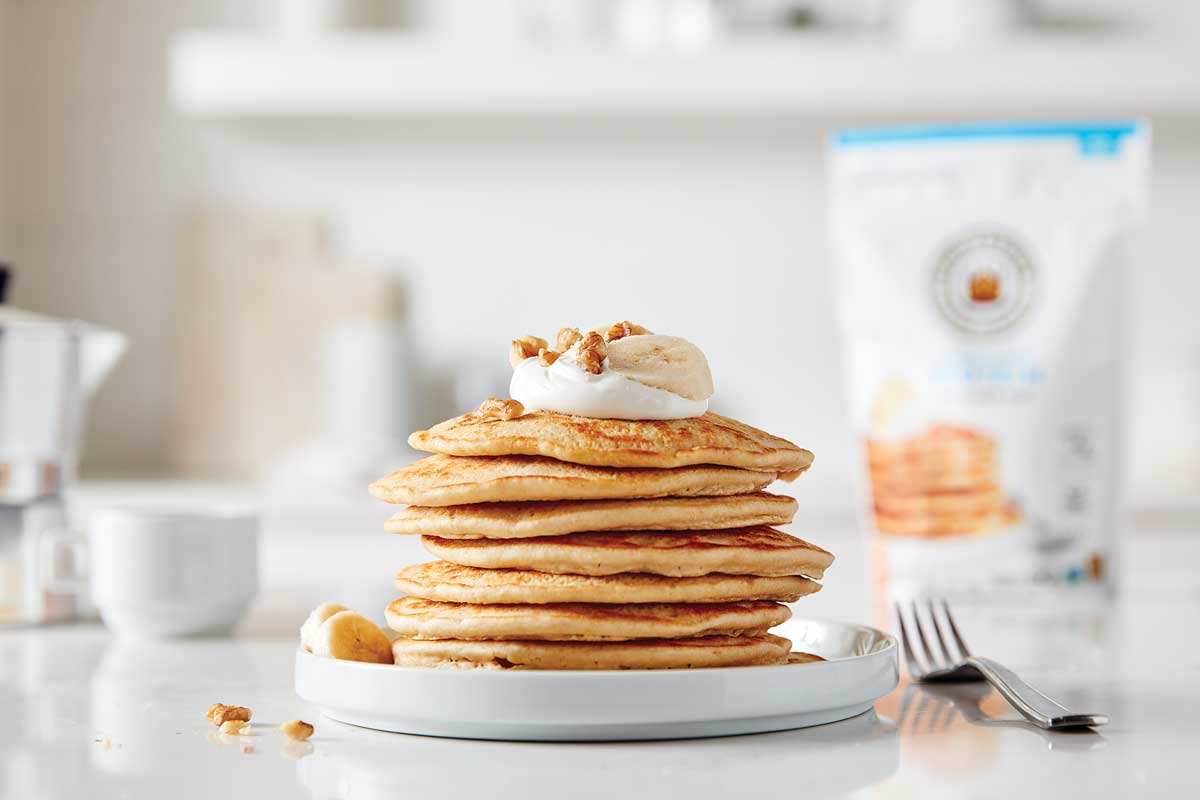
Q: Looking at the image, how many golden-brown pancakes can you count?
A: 7